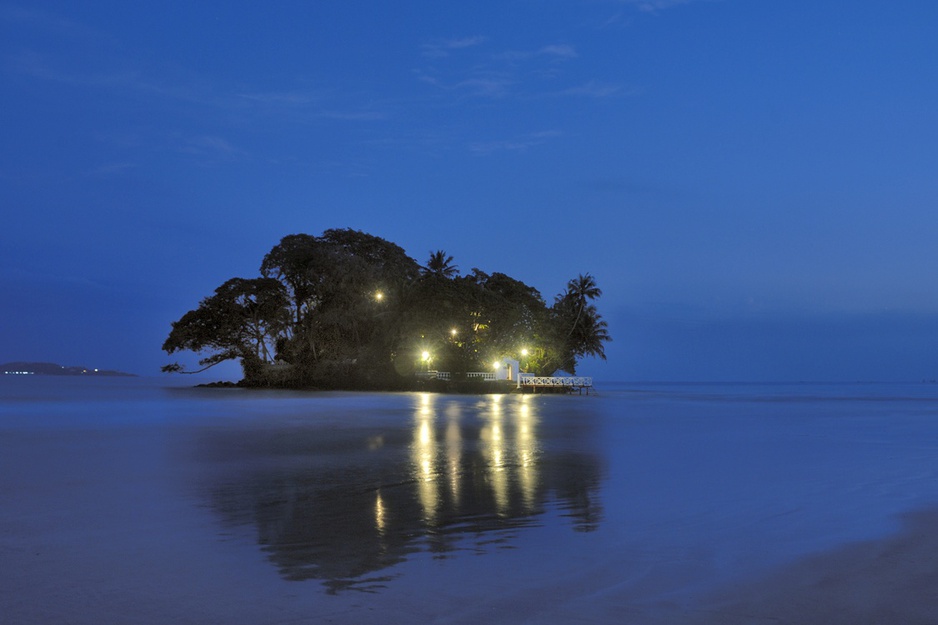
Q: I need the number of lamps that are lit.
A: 5